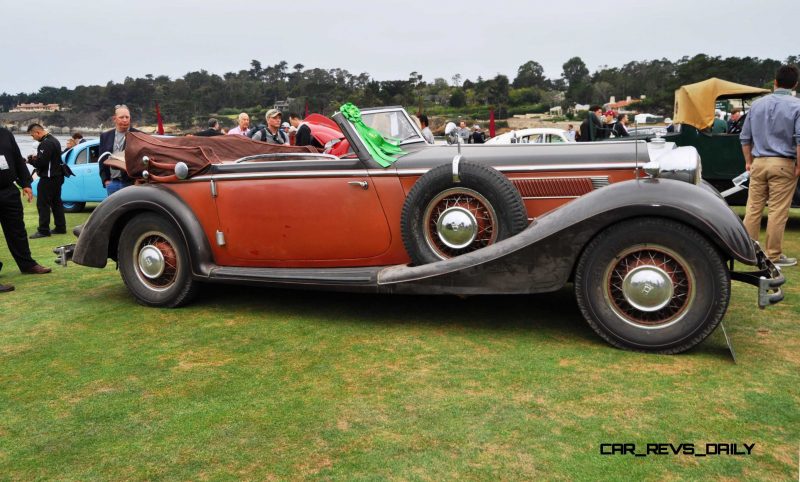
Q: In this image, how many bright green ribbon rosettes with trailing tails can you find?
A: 1